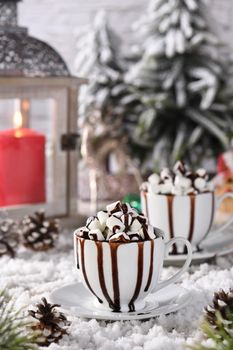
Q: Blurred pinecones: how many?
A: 2